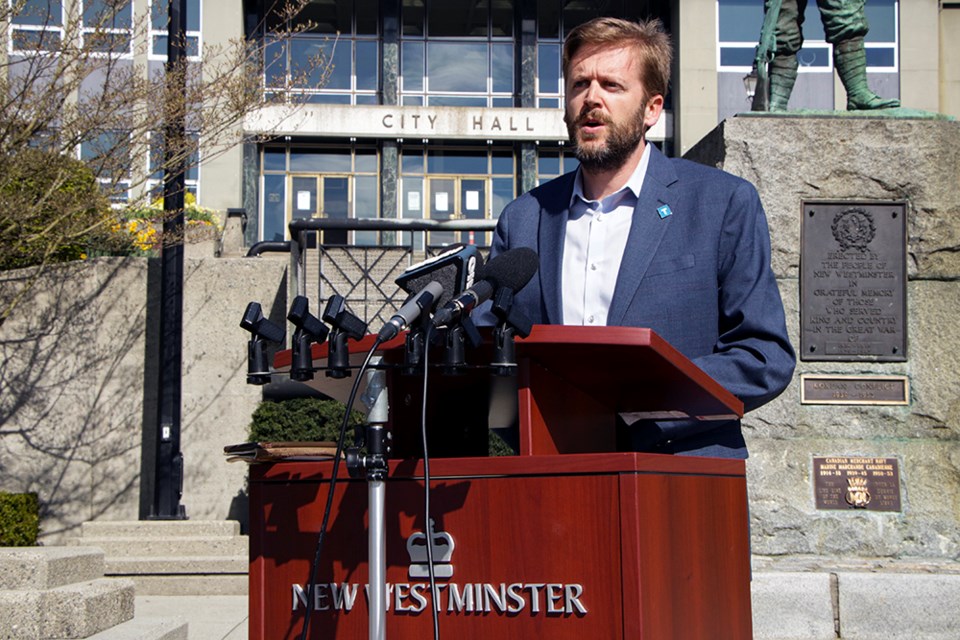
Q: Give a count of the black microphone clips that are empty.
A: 4